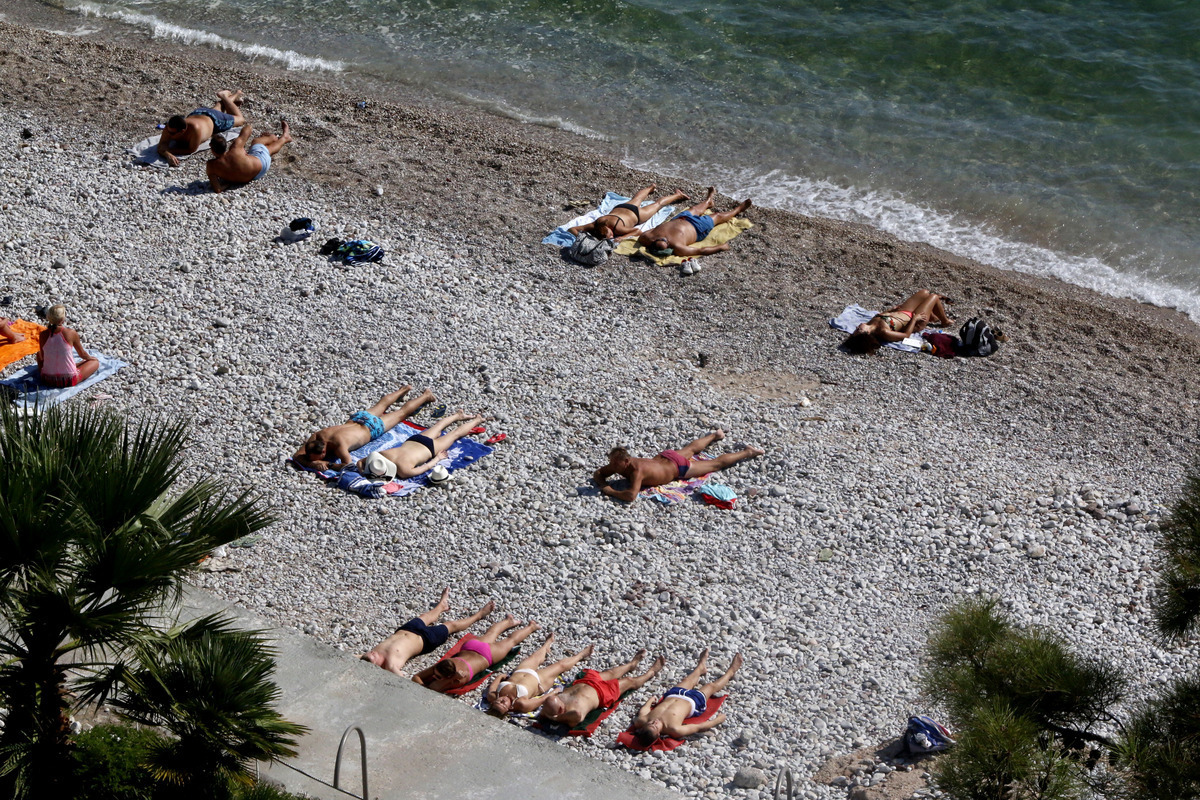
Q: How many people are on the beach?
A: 15